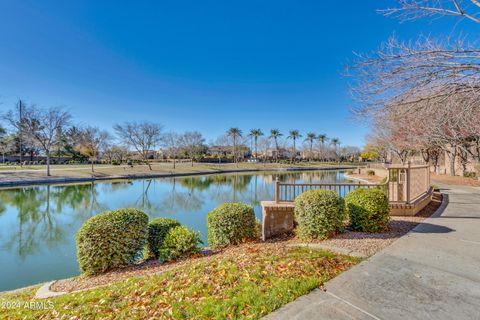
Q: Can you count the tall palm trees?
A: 7